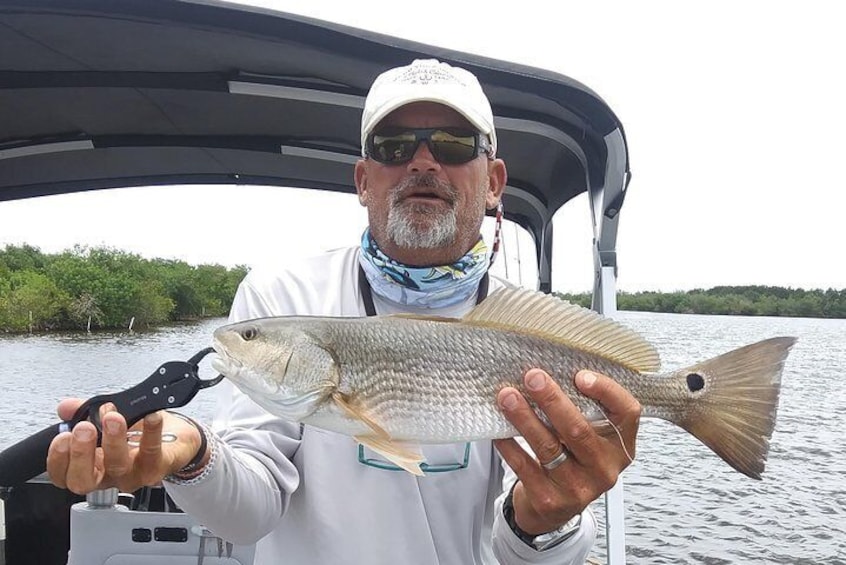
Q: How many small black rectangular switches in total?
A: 2